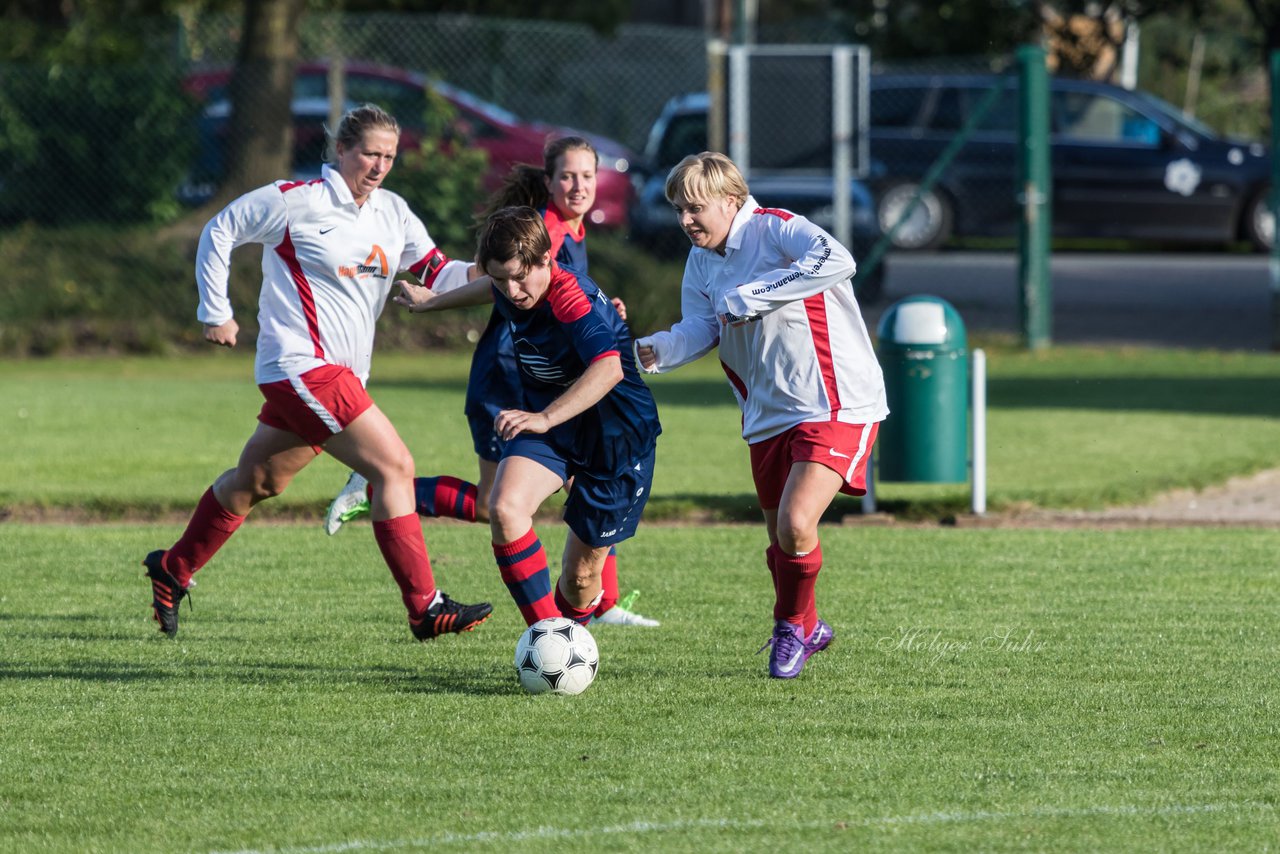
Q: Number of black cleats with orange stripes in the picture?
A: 2